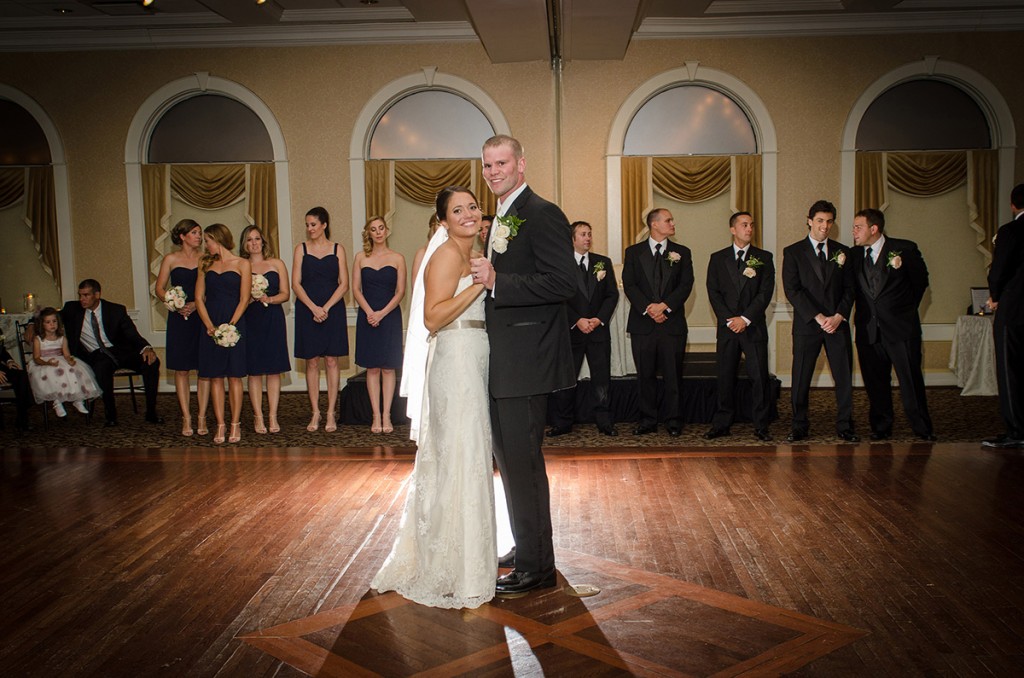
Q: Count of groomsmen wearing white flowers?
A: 5